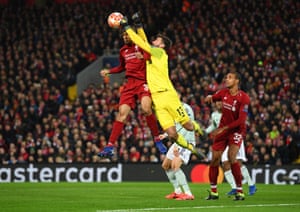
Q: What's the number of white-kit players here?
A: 2